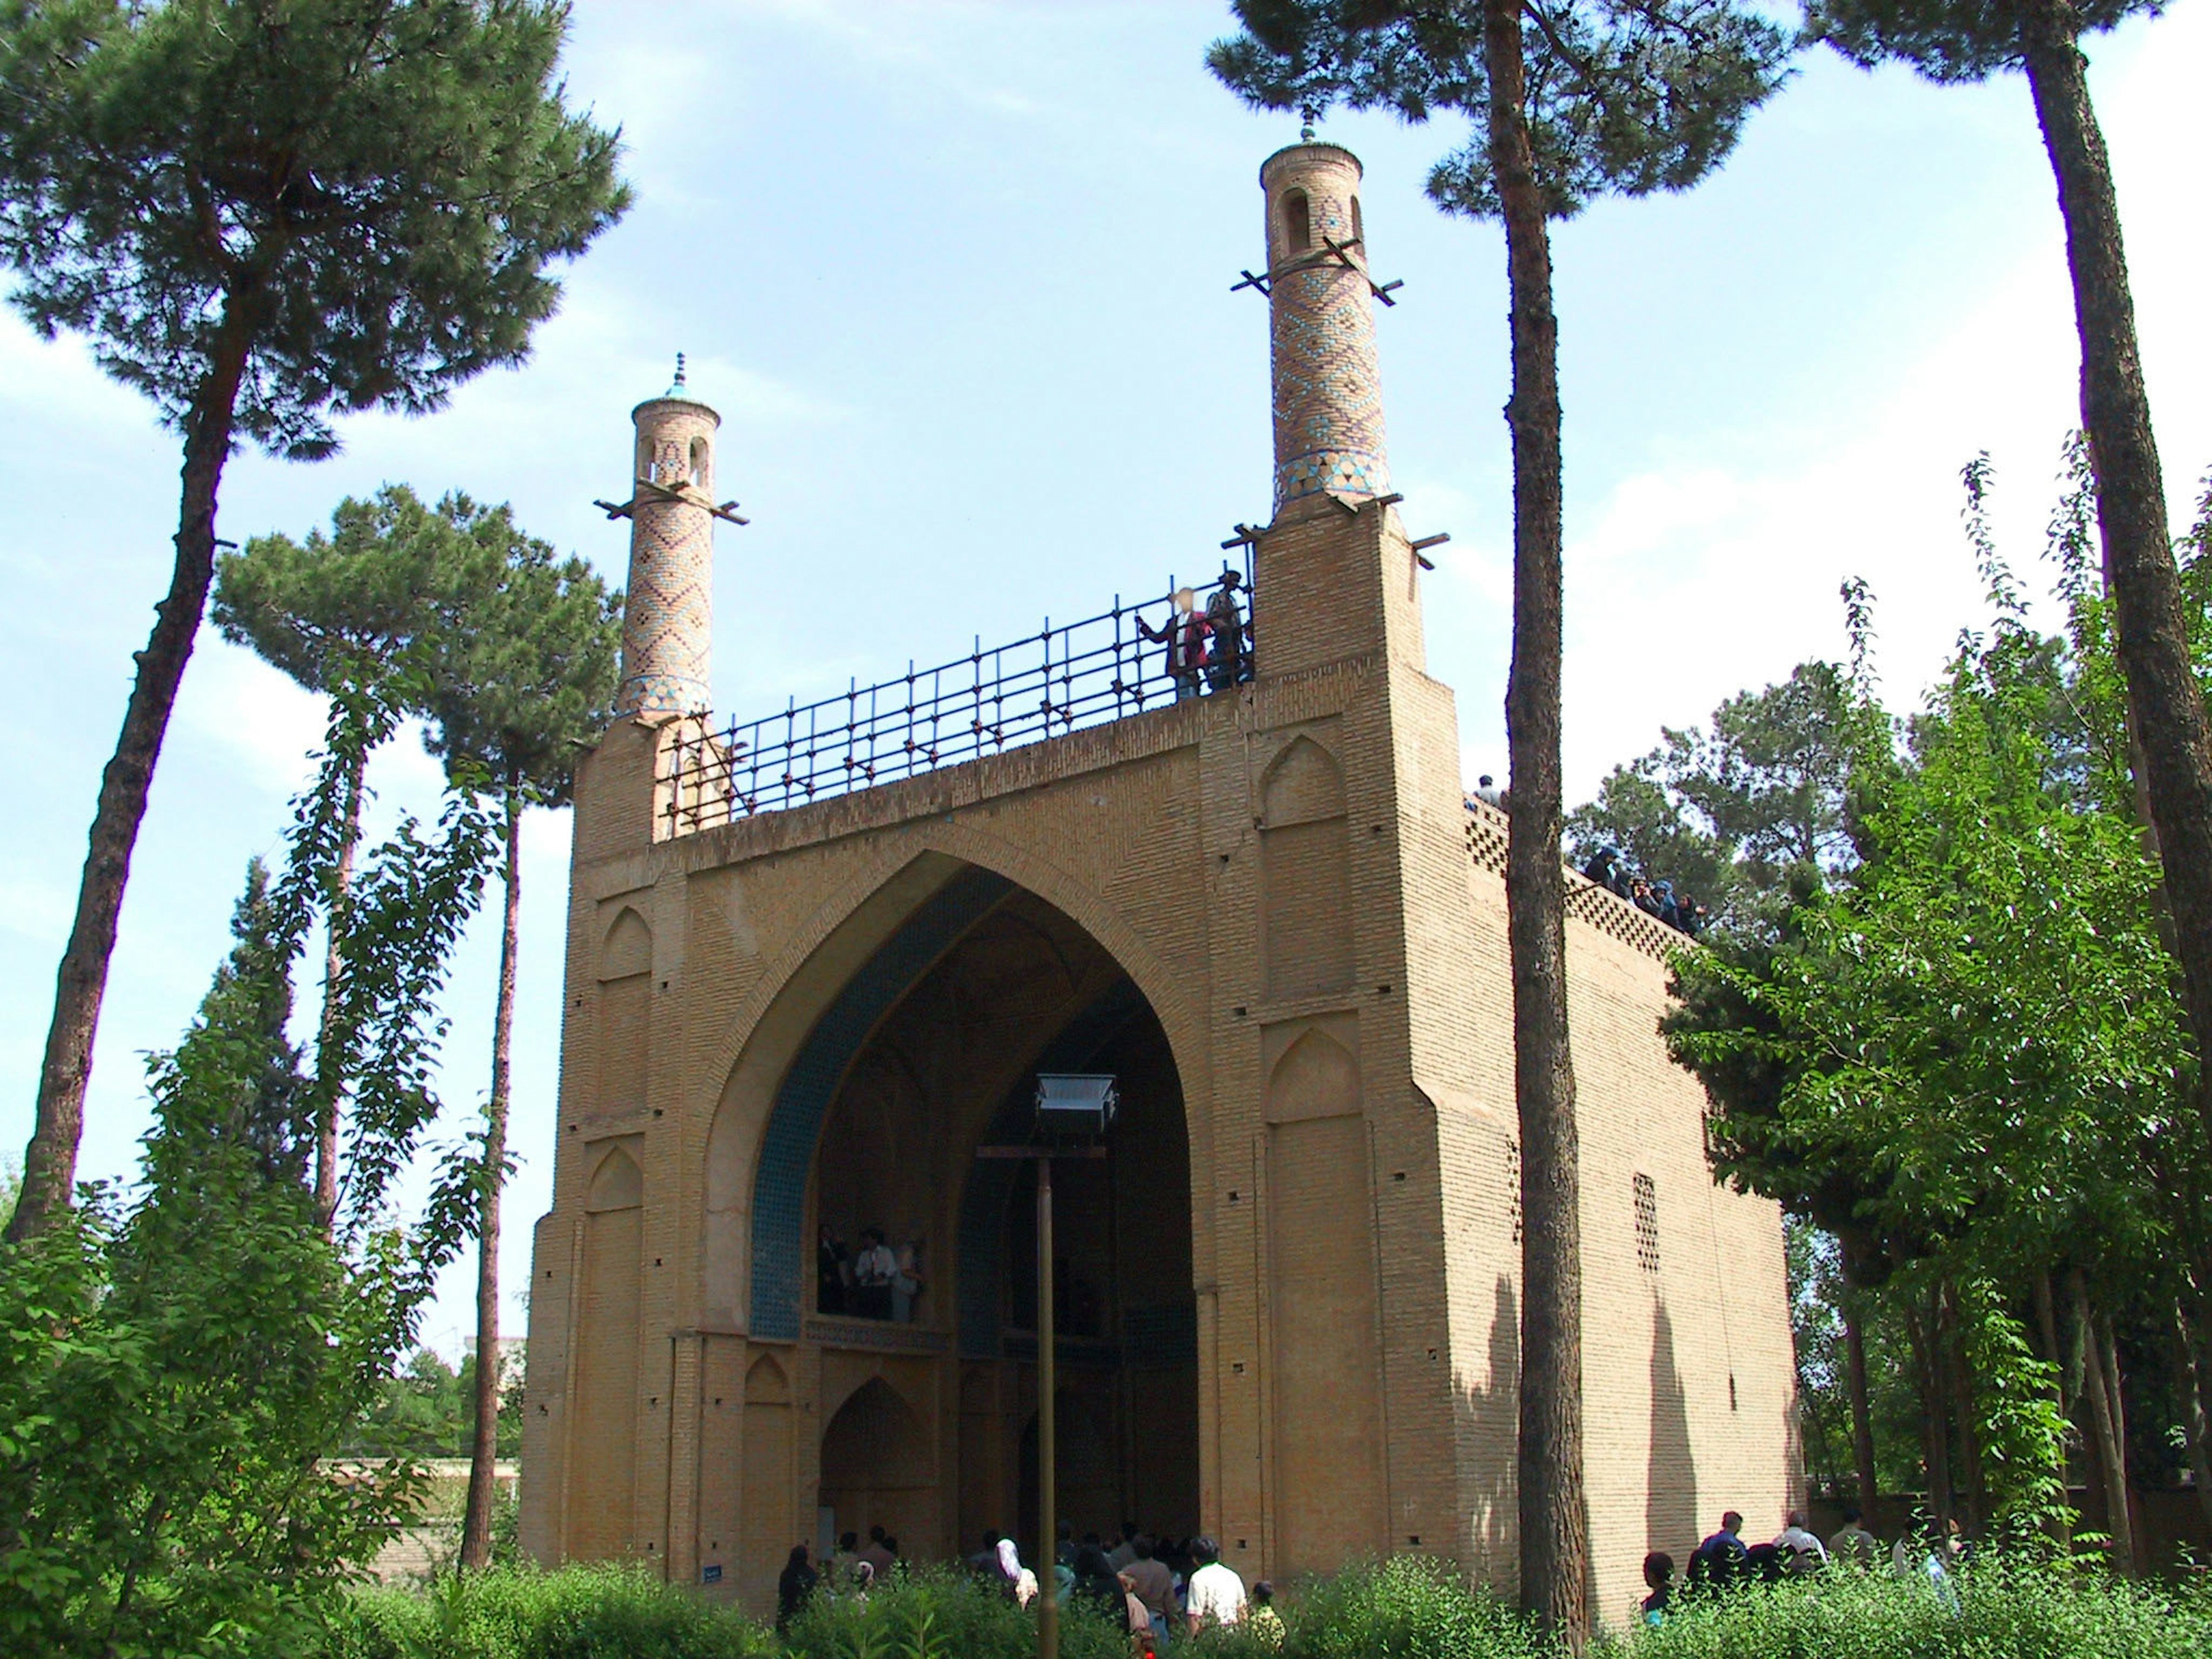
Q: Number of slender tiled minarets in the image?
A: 2